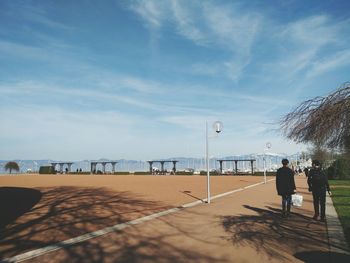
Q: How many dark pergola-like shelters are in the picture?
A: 4